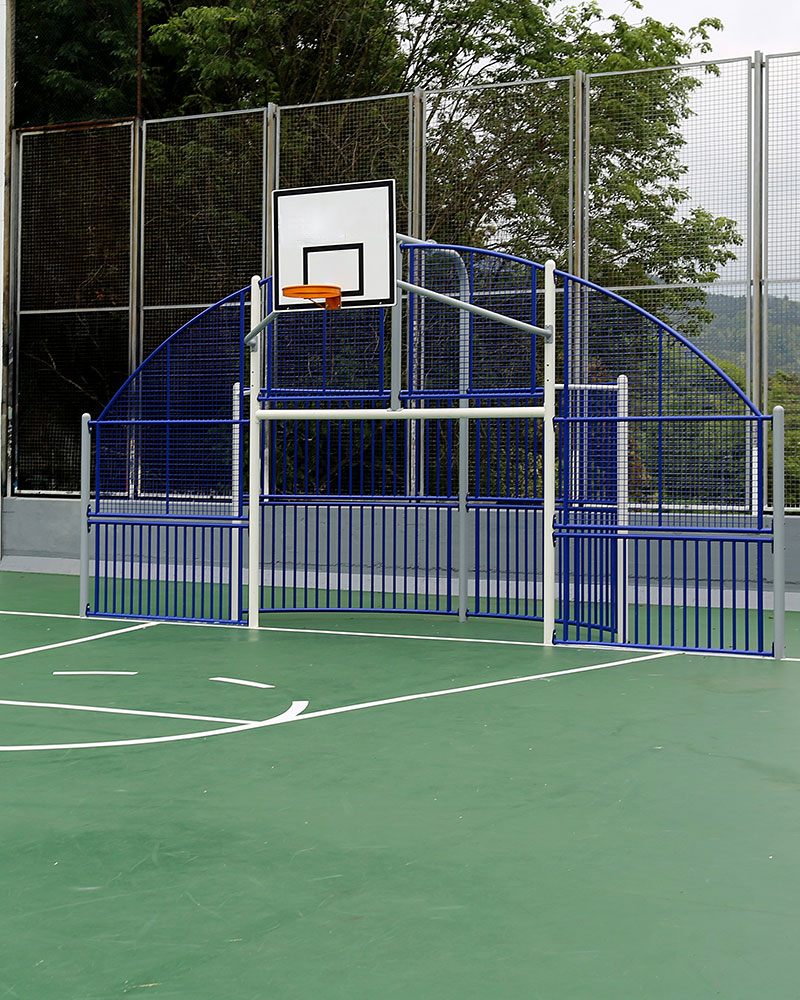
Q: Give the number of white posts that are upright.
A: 4